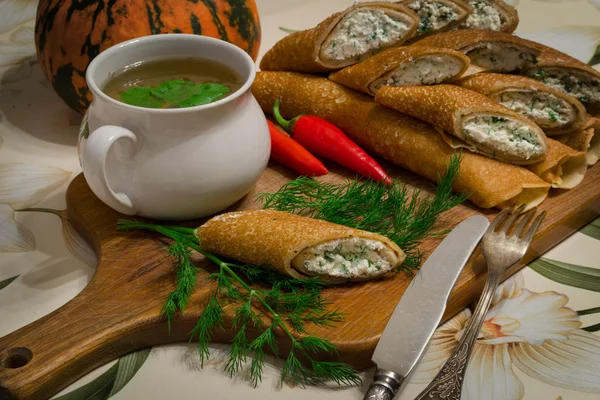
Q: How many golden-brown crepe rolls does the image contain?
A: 12